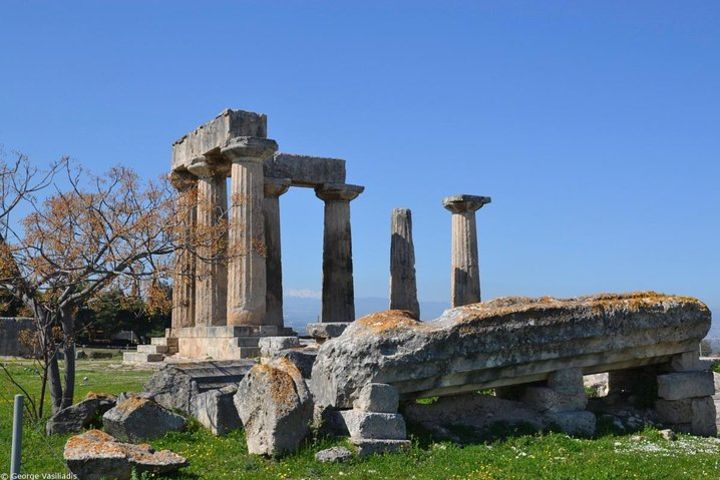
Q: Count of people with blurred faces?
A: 0